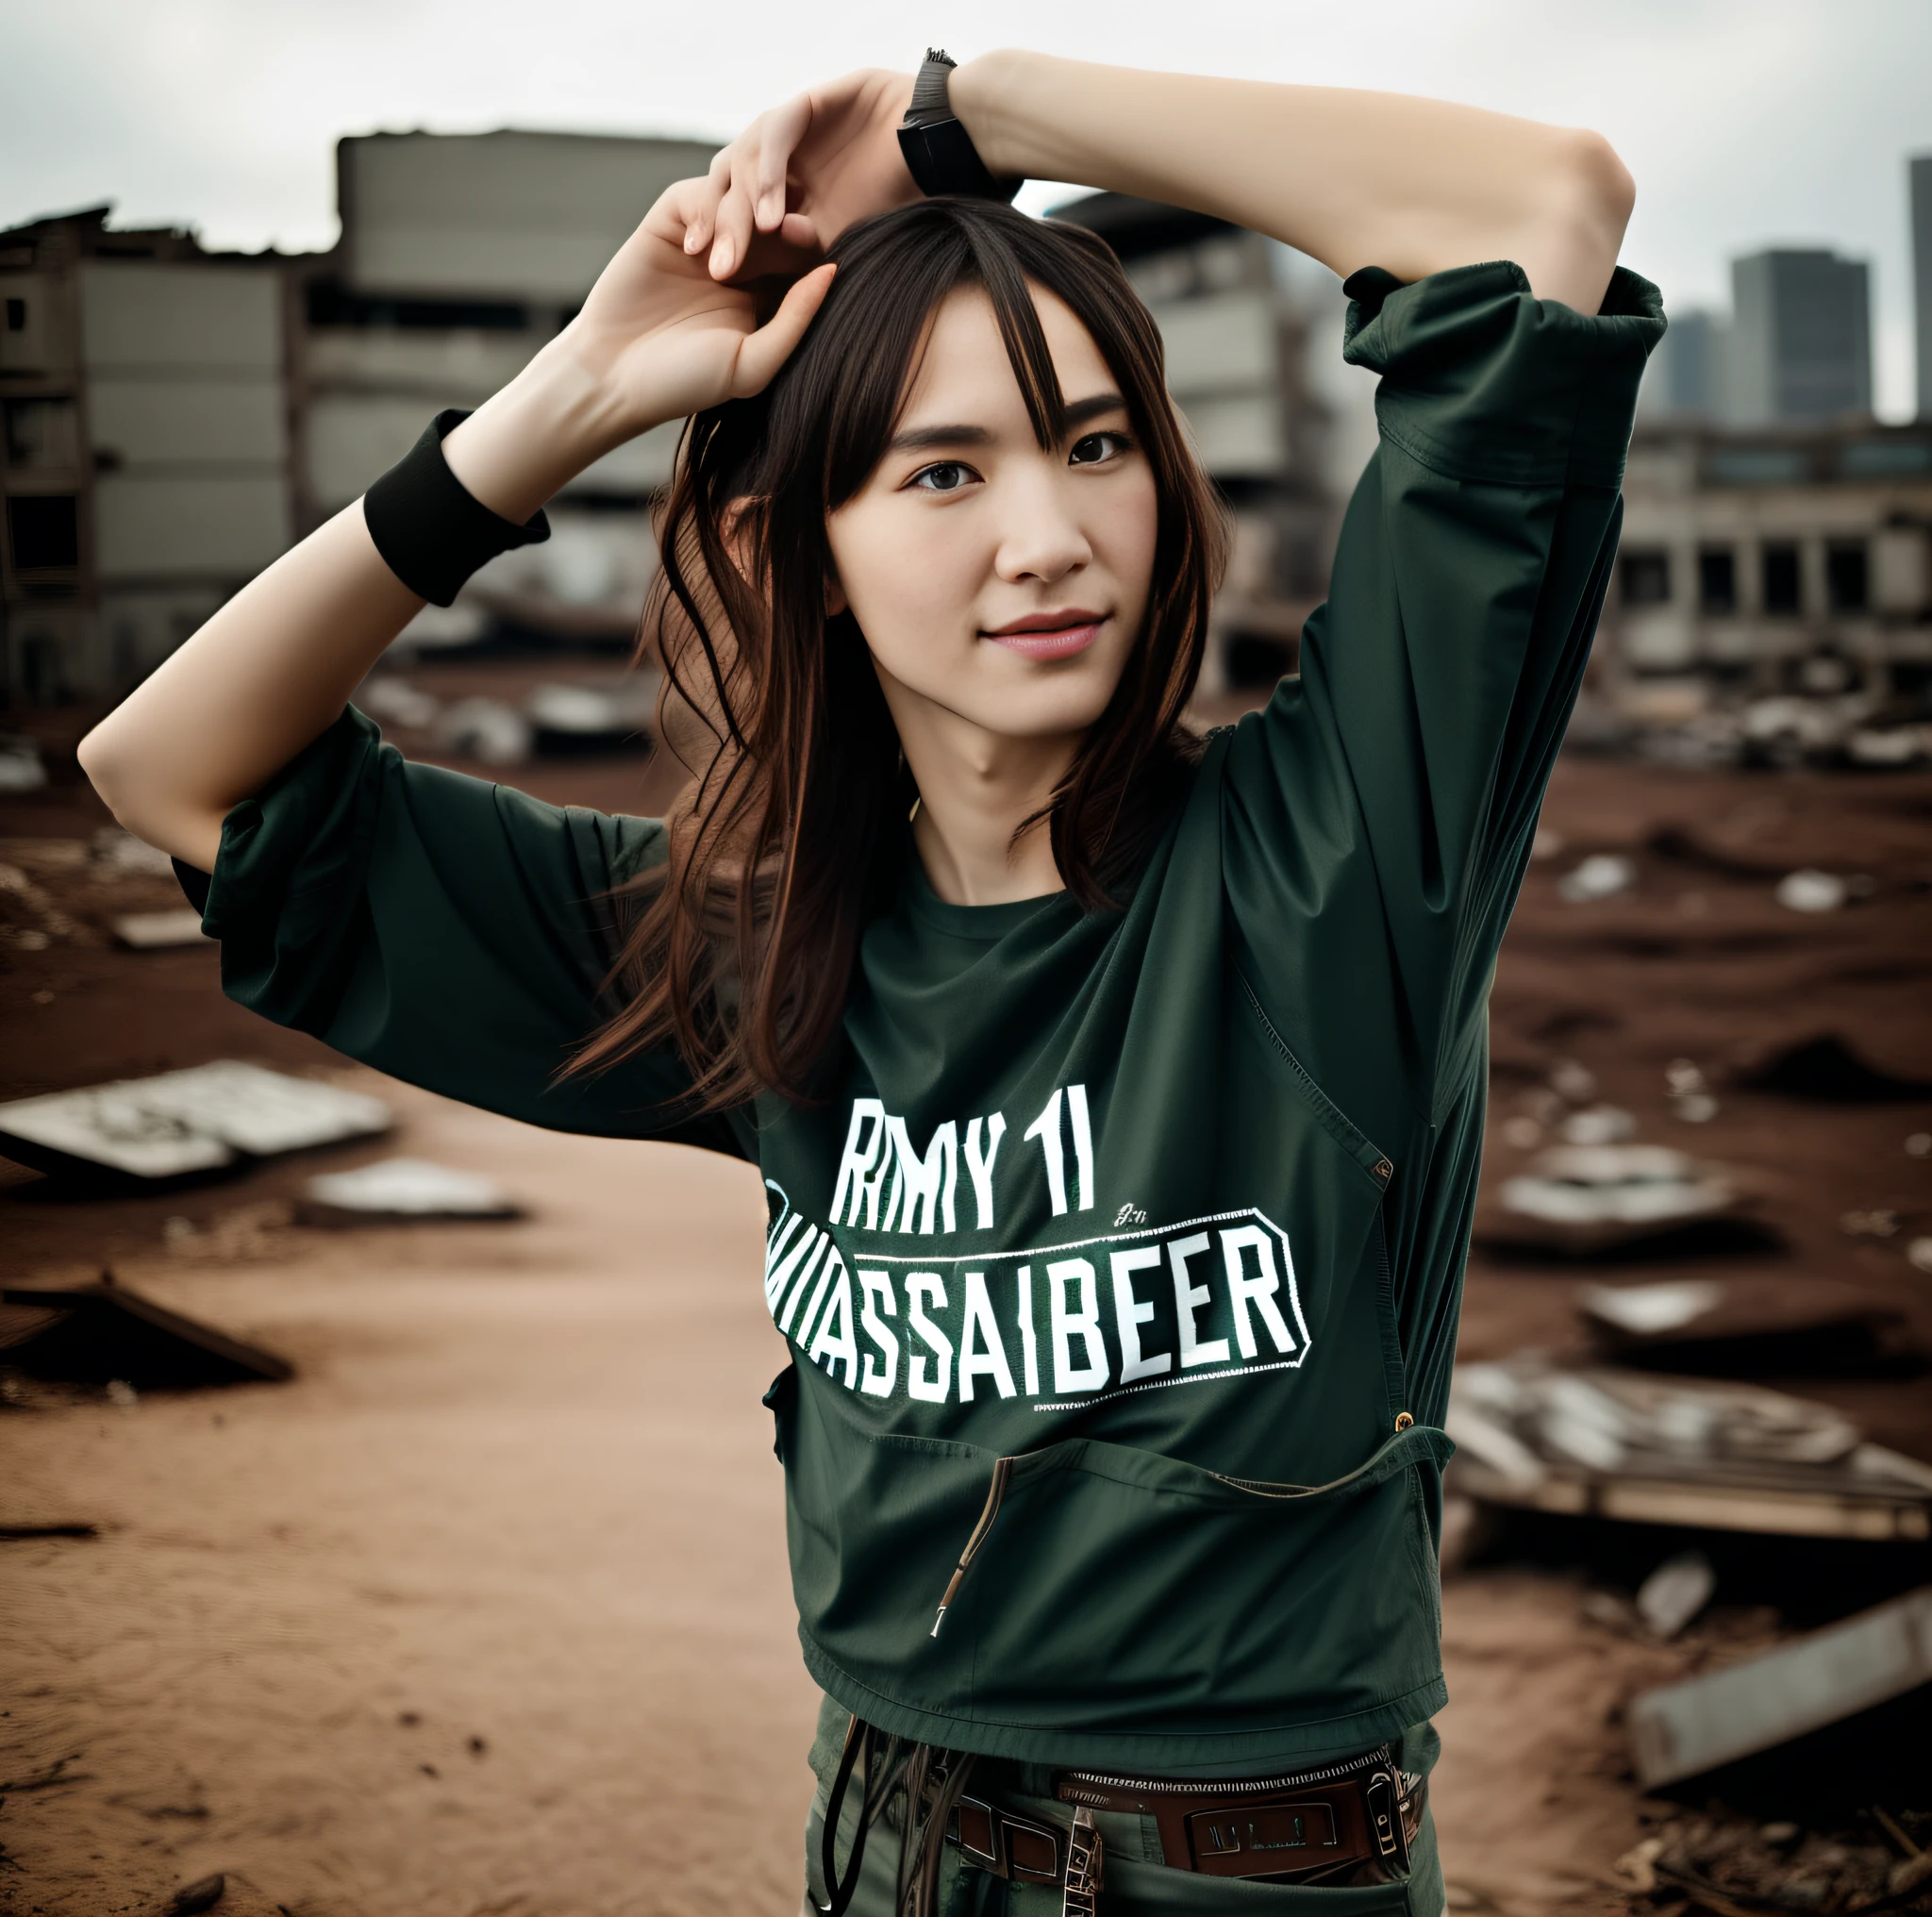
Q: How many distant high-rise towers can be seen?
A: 3